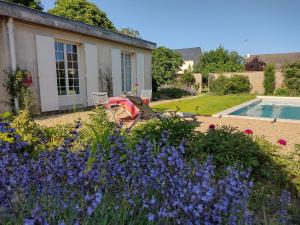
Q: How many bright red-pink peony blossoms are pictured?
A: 3